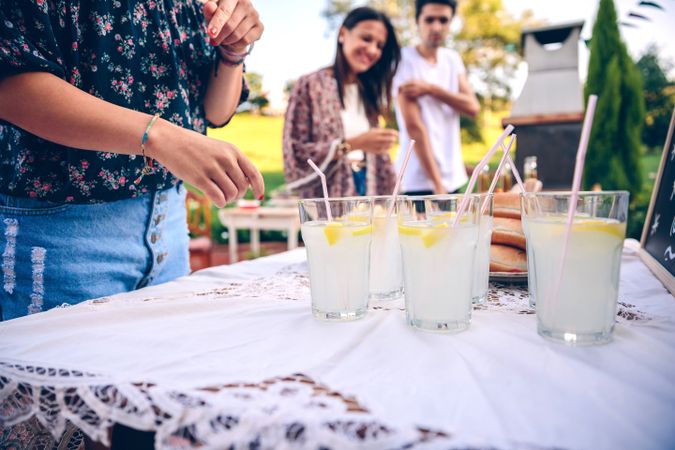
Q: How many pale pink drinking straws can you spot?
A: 6